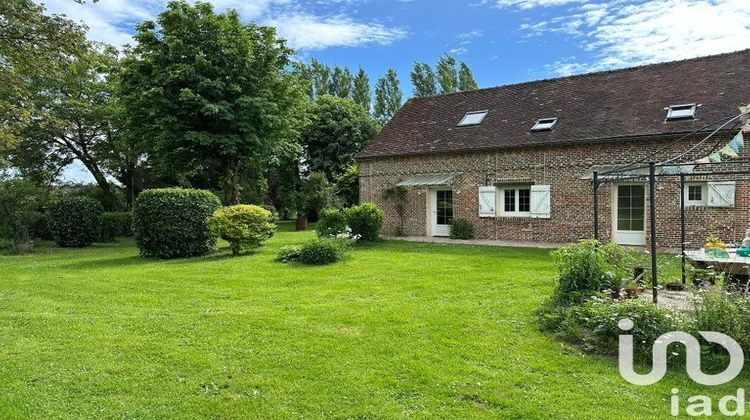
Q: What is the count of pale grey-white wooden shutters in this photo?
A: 3